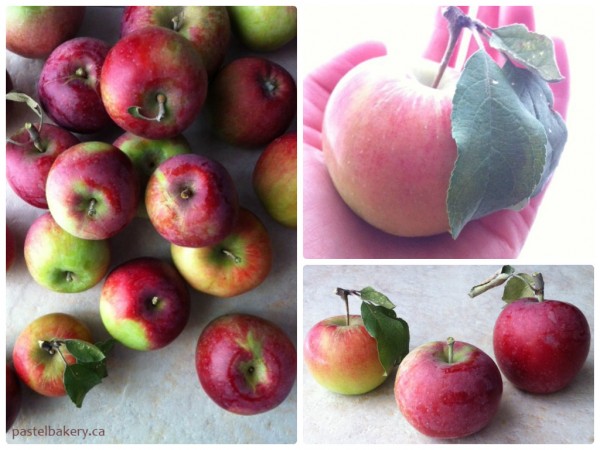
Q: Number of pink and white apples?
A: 1